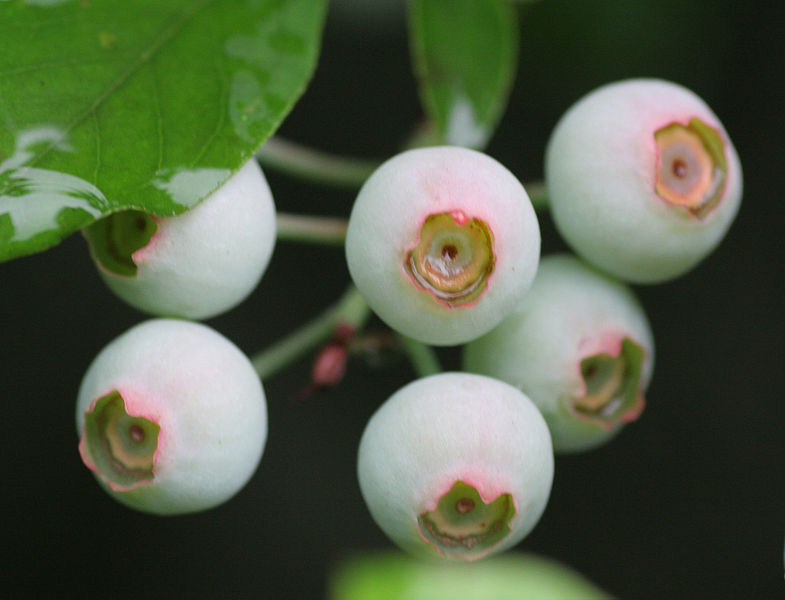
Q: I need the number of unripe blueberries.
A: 6